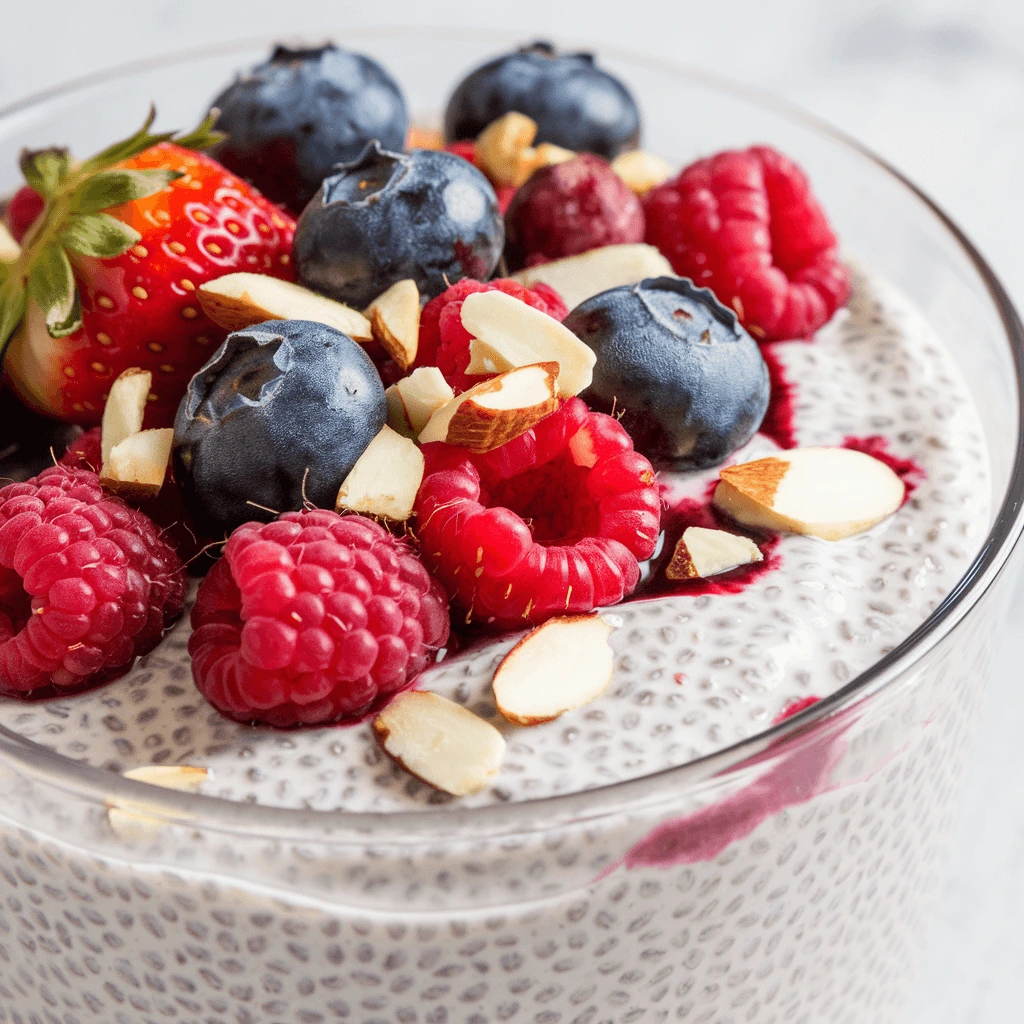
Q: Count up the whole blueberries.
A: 5